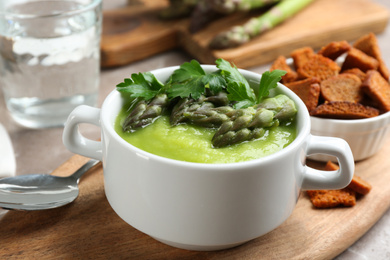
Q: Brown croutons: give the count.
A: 13